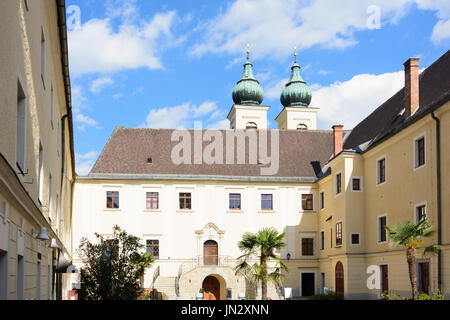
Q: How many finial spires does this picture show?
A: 2